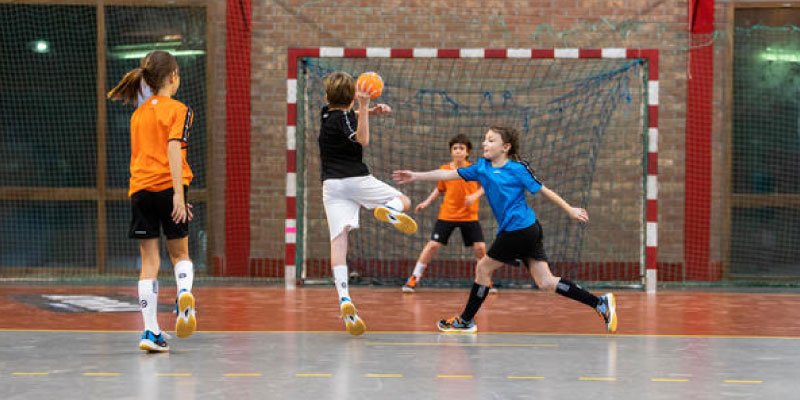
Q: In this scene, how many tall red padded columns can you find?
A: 2